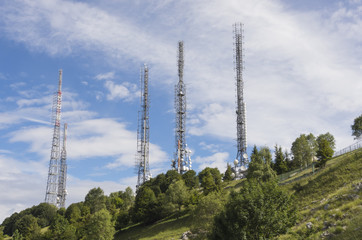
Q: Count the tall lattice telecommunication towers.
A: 5